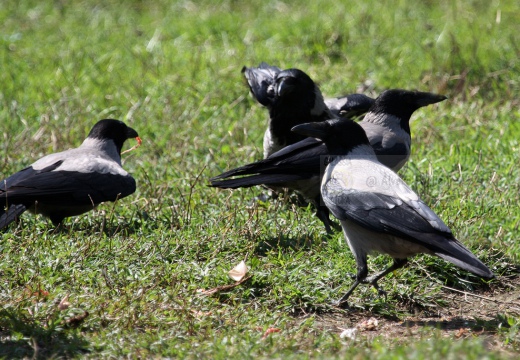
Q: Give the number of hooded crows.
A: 4